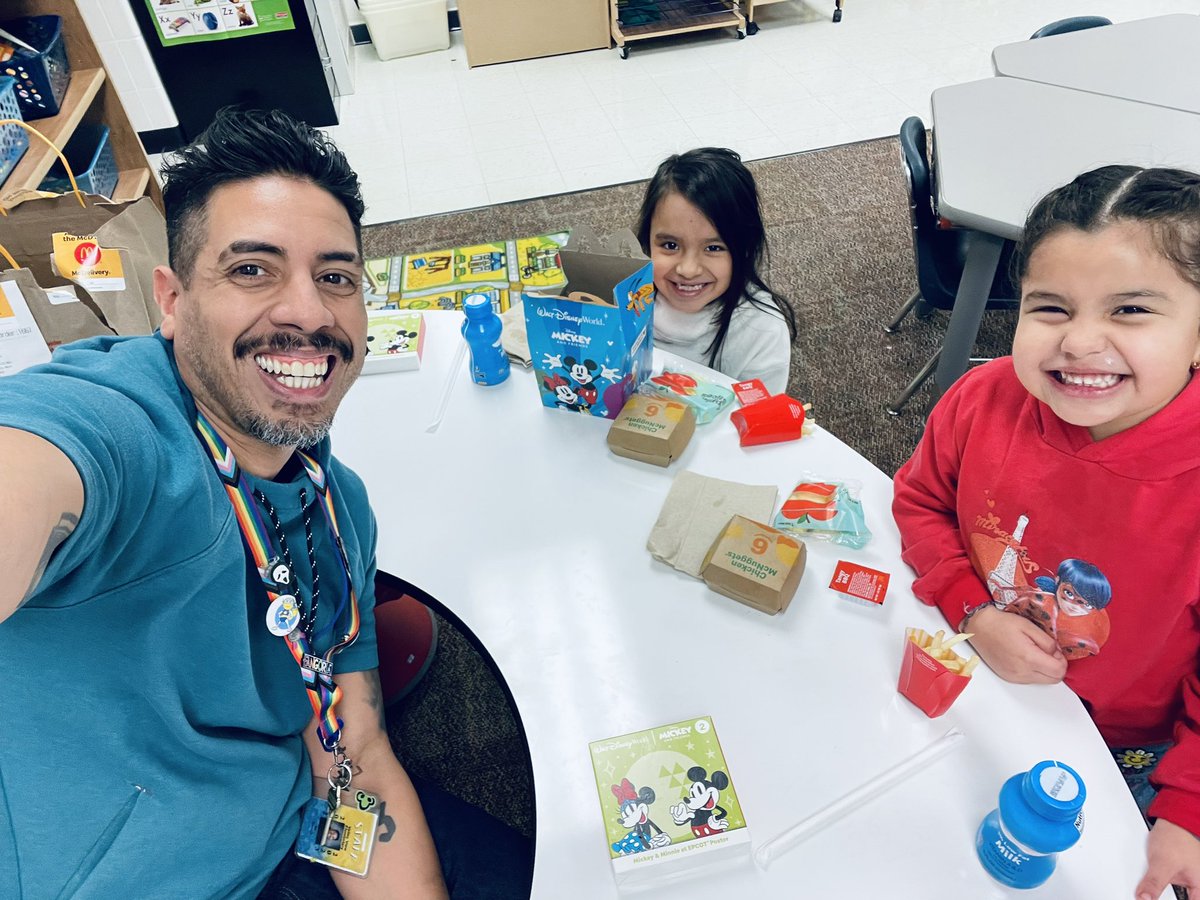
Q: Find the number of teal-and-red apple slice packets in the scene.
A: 2